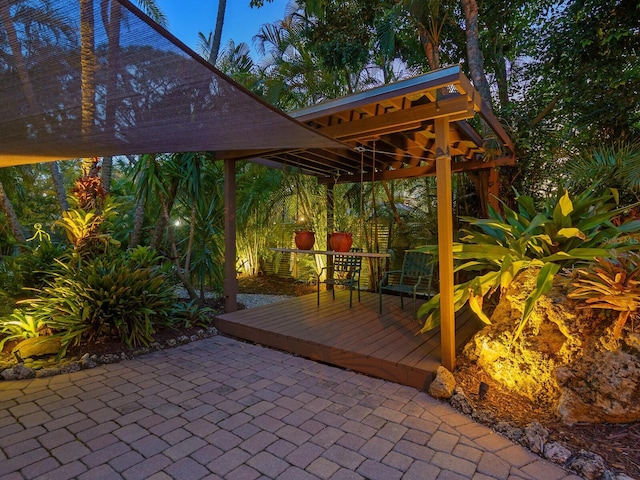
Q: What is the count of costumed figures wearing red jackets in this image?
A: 0